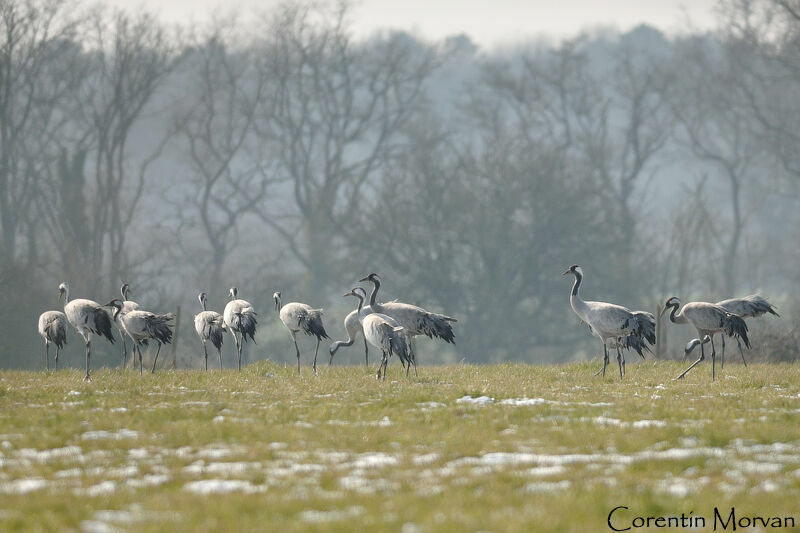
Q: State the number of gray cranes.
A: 14